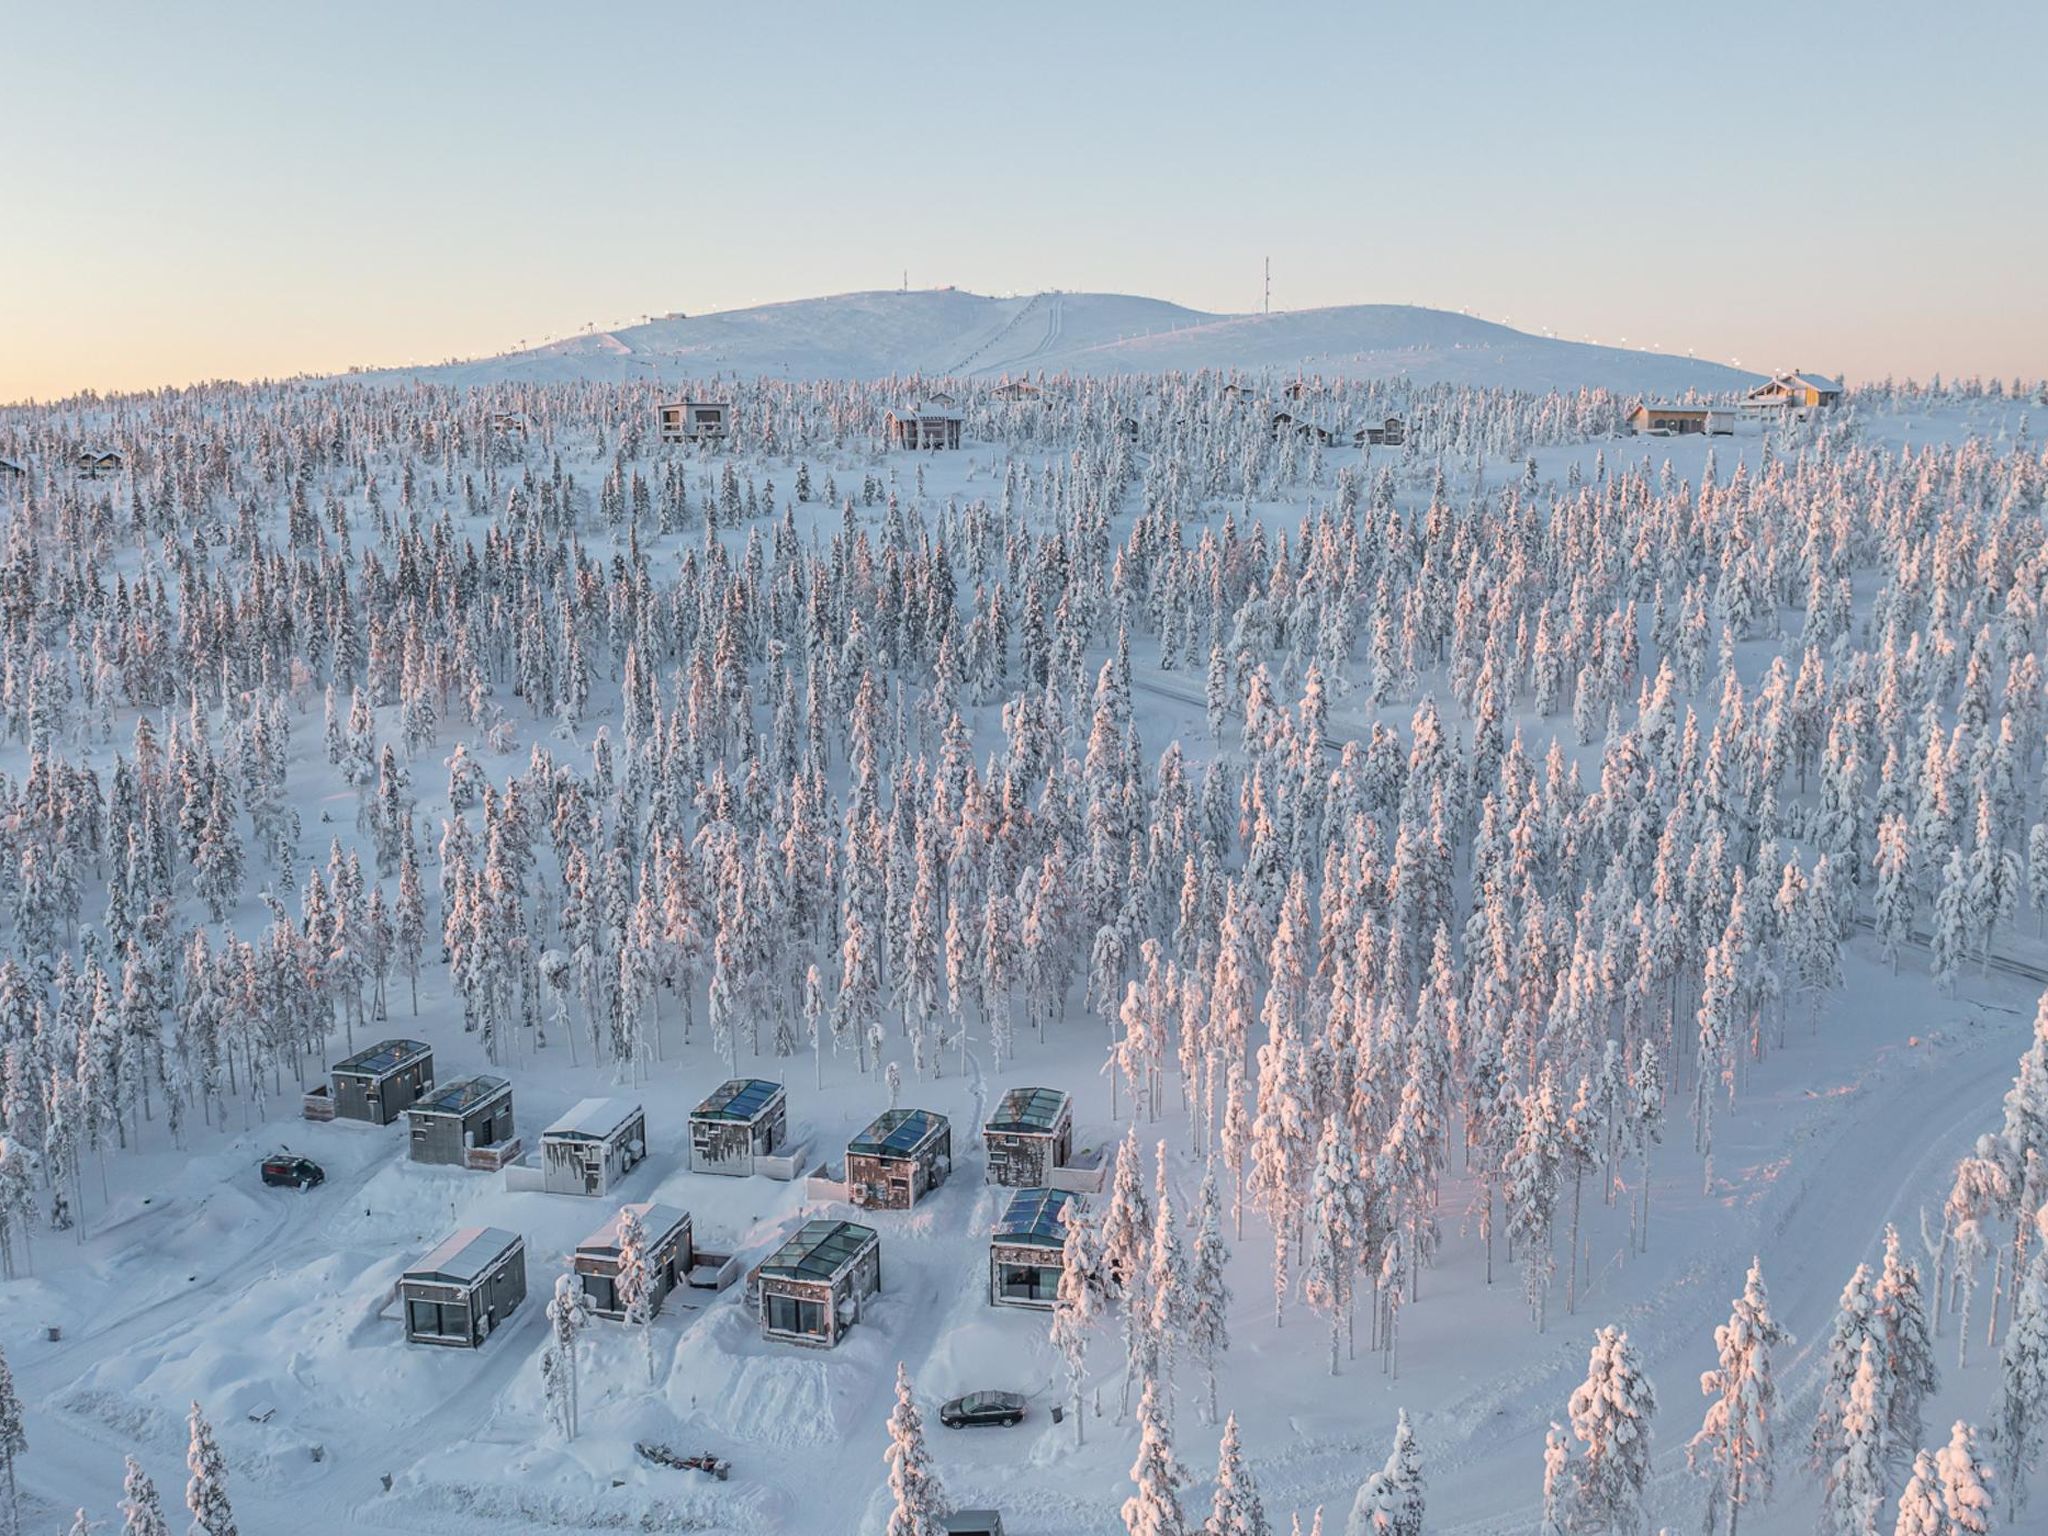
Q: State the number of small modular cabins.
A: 10